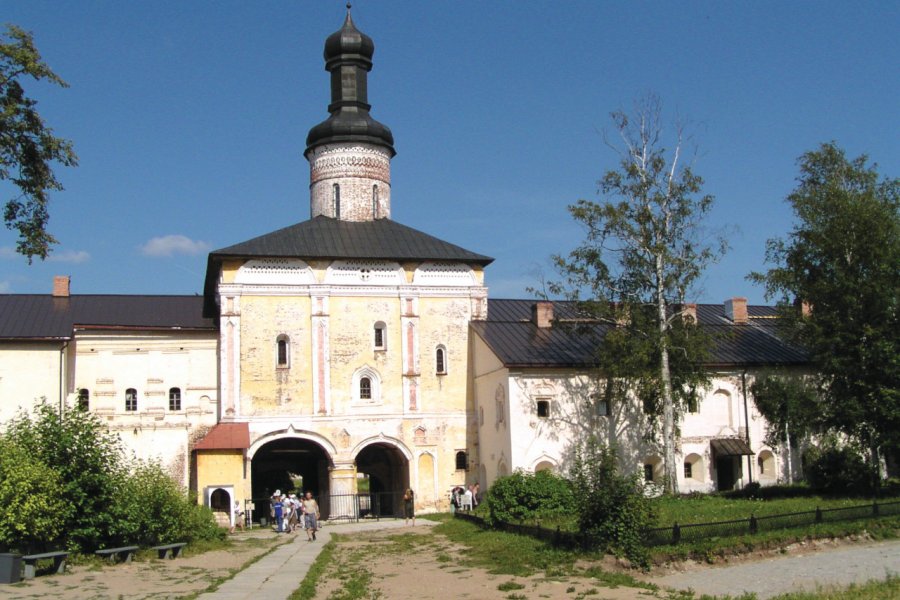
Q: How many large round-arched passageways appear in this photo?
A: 2